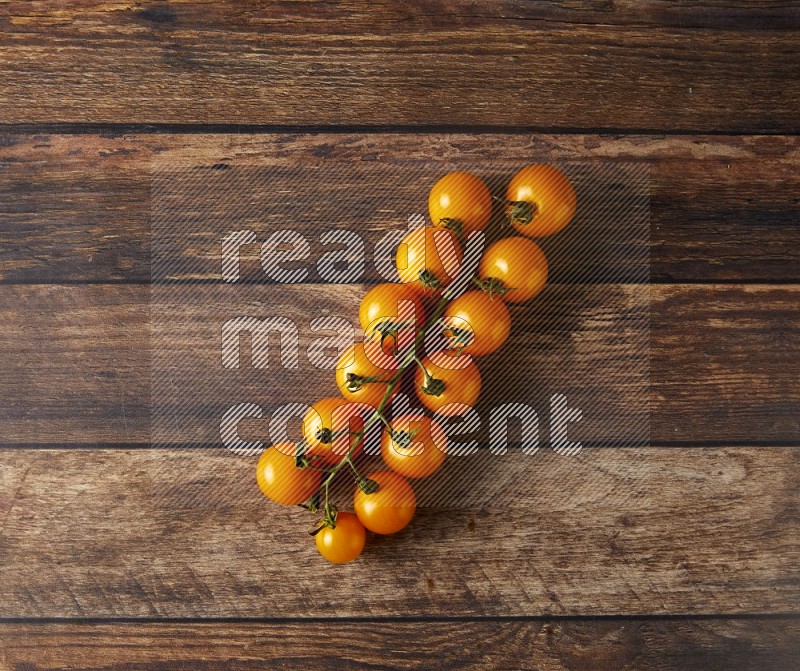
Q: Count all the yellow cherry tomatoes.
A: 13